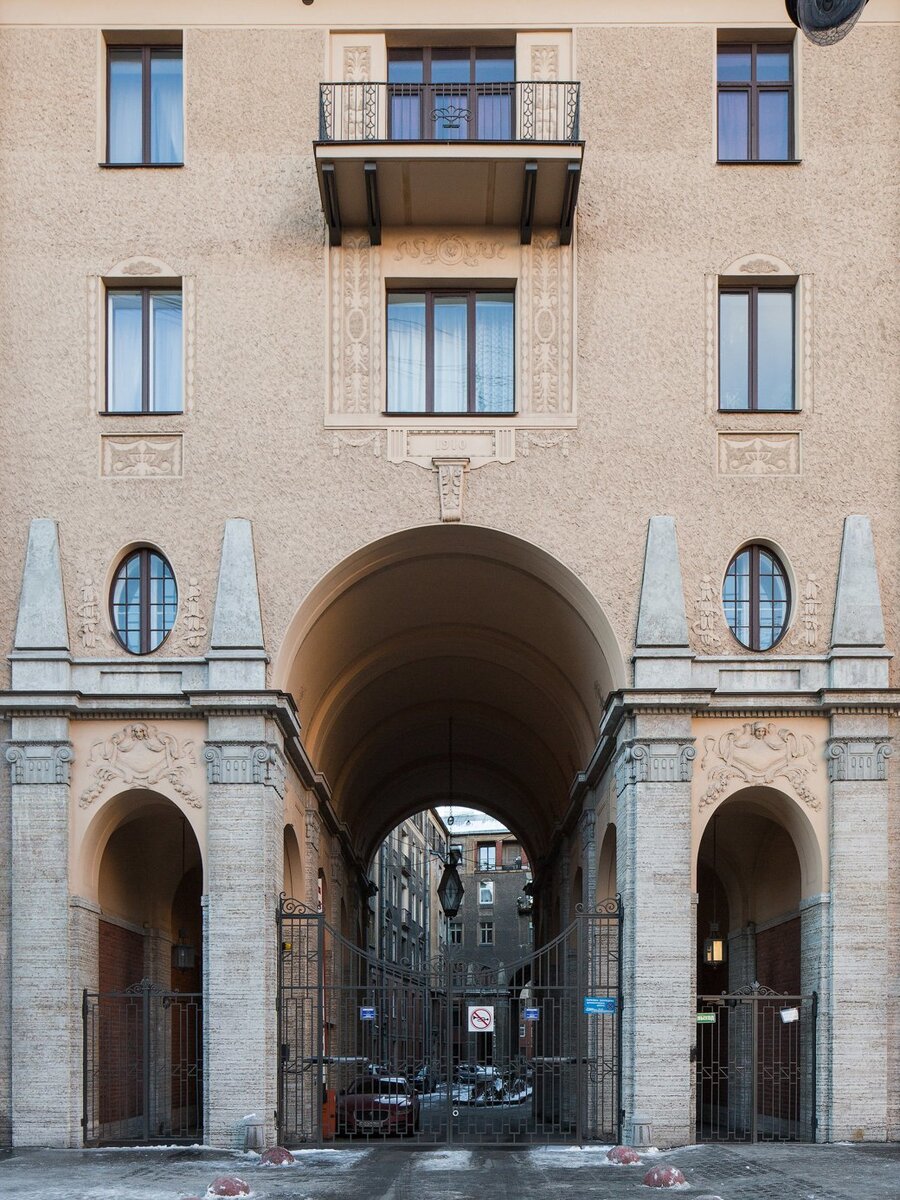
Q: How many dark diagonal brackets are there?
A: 4